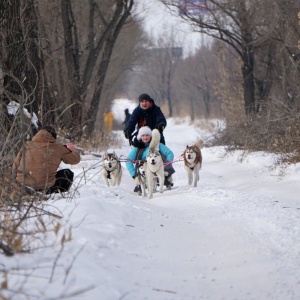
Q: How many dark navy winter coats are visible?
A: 1